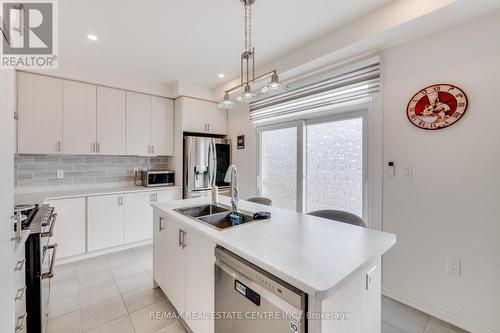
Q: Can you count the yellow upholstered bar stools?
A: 0